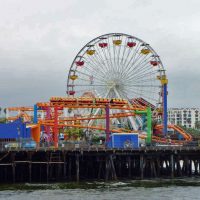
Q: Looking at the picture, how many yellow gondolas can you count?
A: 5